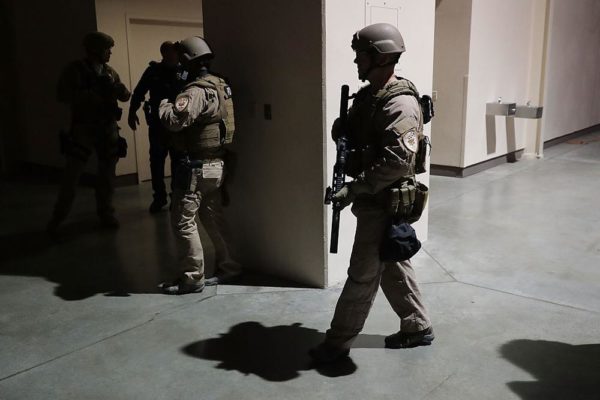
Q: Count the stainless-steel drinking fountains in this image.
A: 2